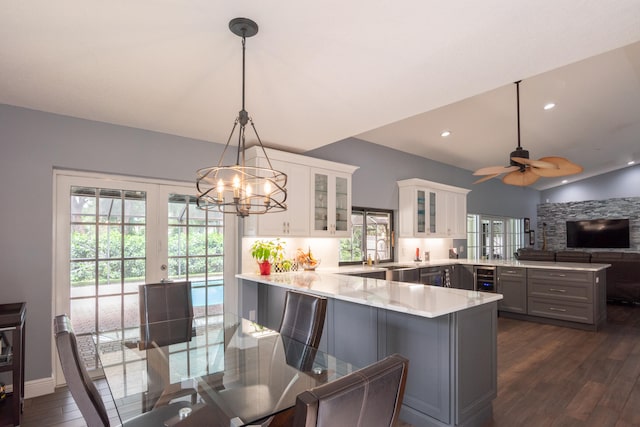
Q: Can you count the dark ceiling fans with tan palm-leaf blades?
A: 1